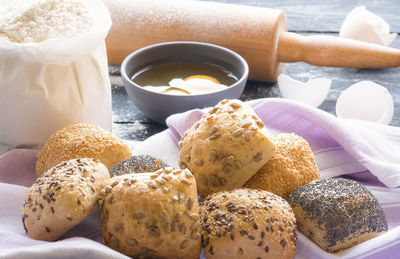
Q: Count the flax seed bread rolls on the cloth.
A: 2